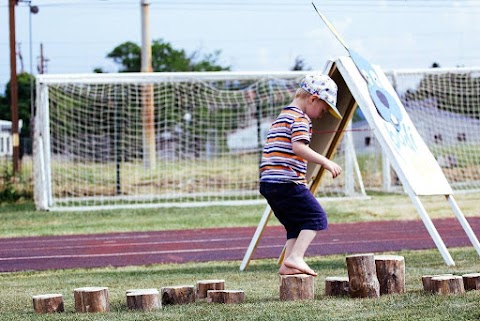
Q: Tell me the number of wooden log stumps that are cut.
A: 13